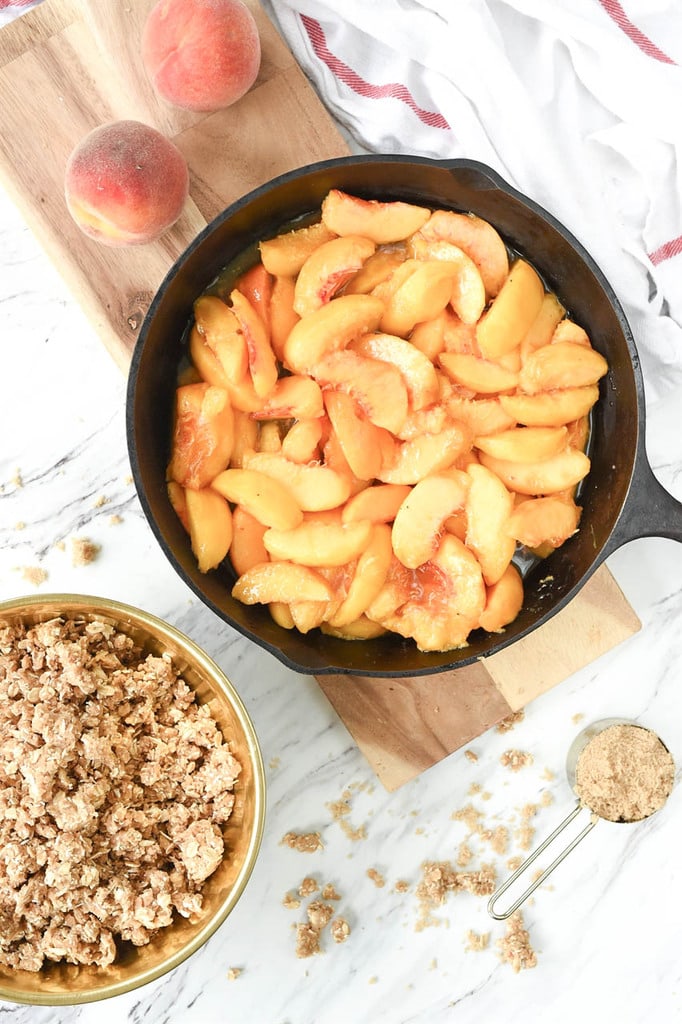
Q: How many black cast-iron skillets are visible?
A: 1